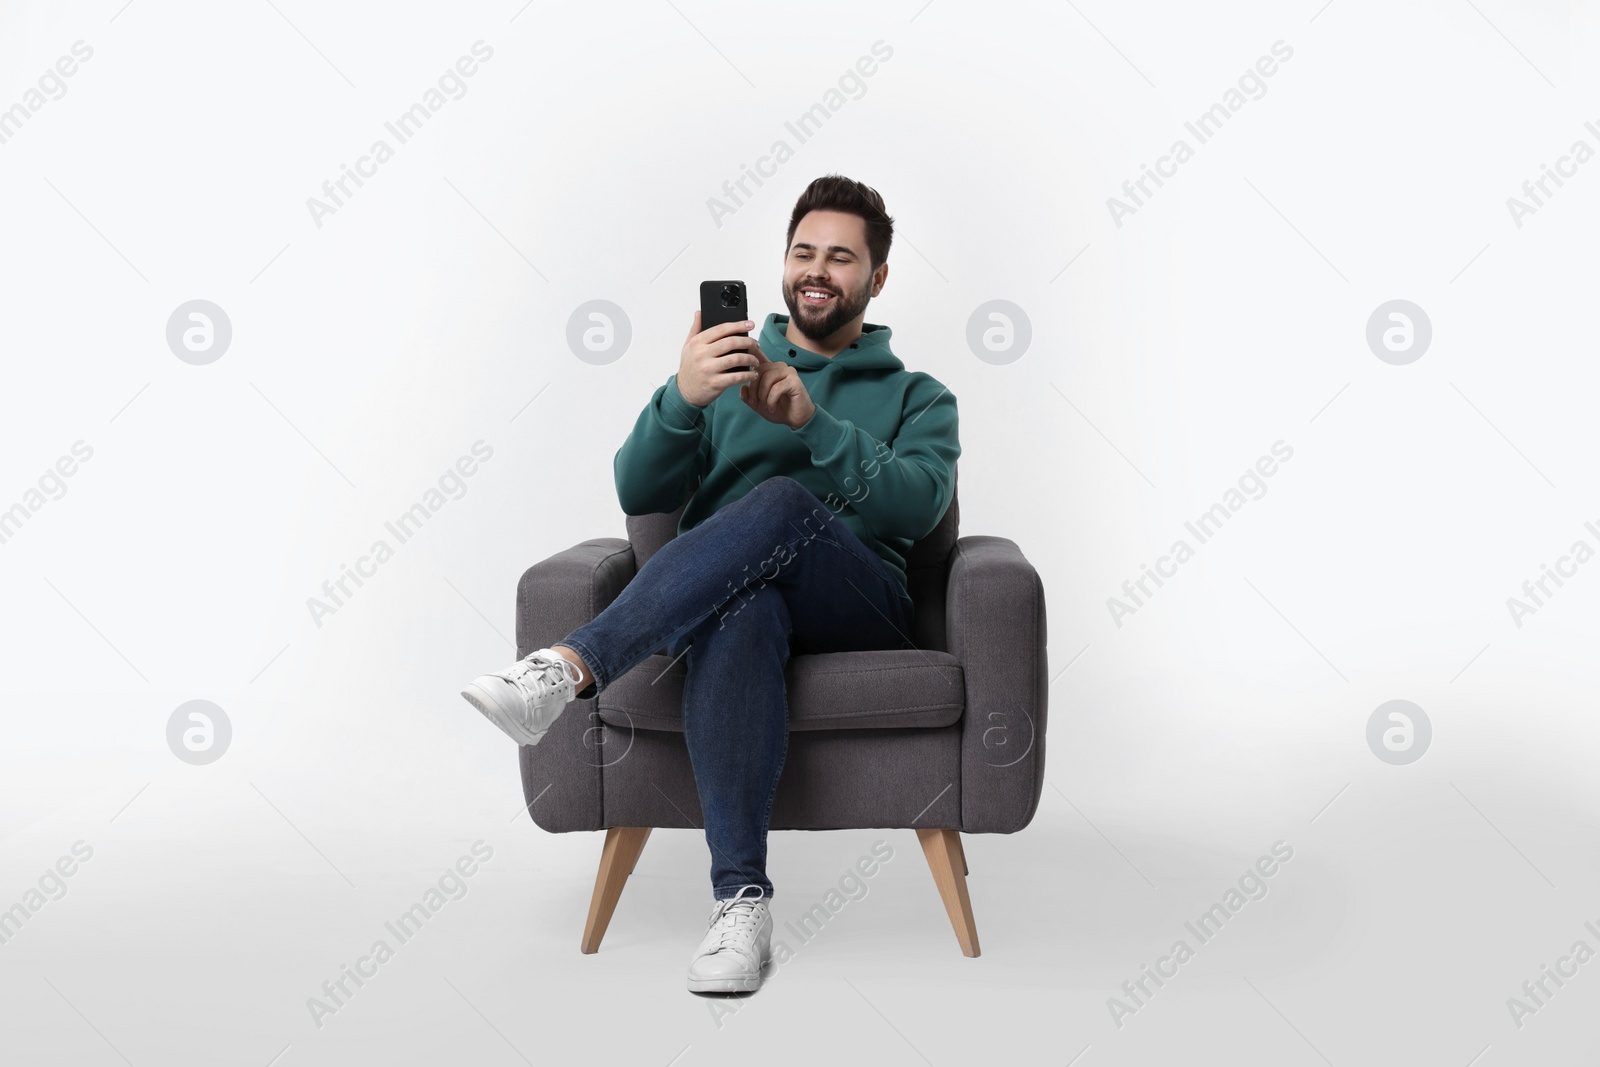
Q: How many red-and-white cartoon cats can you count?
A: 0